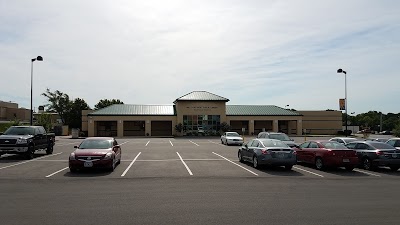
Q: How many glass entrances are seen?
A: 1